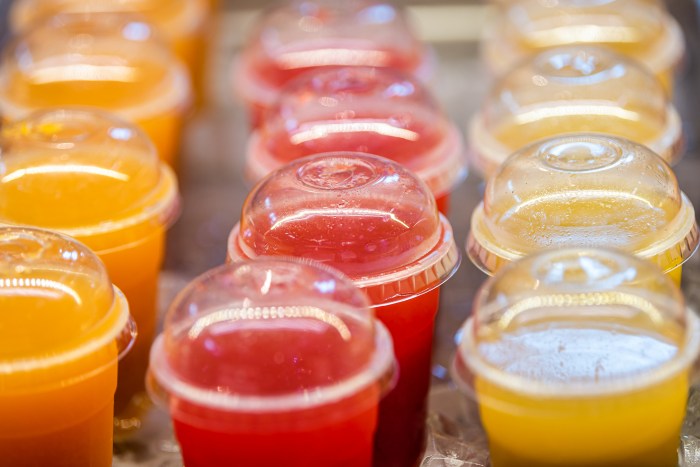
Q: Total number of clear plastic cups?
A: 12